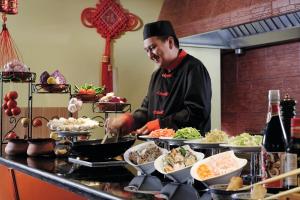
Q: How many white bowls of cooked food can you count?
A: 3